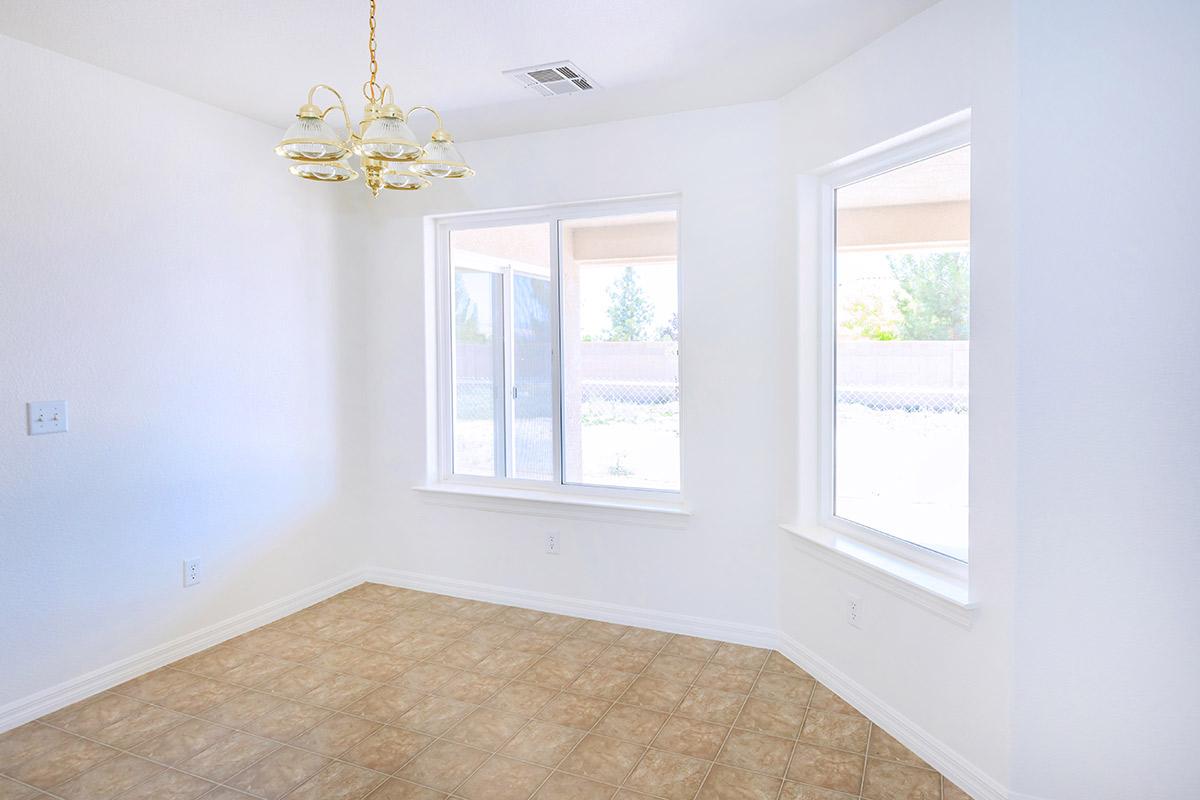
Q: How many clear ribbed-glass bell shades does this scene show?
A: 5